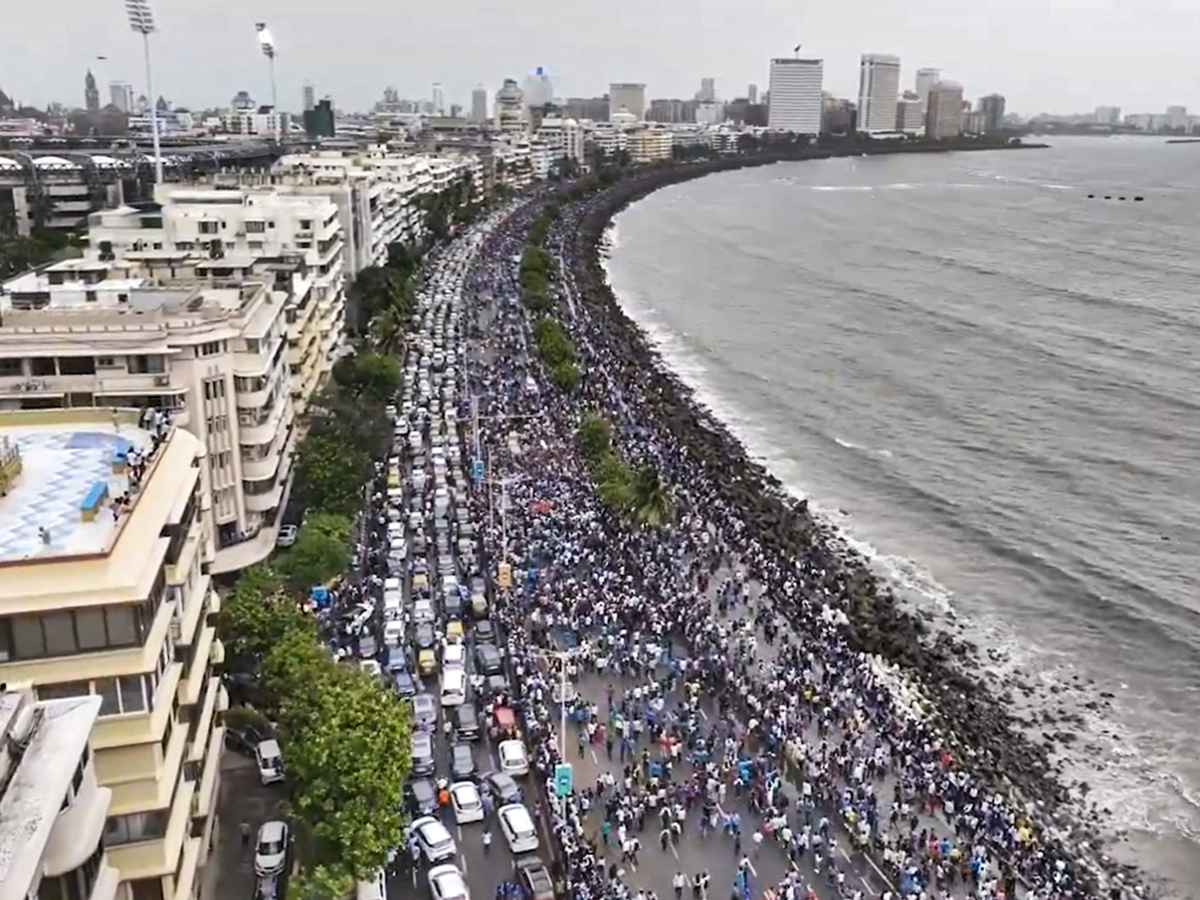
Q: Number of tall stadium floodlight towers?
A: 2